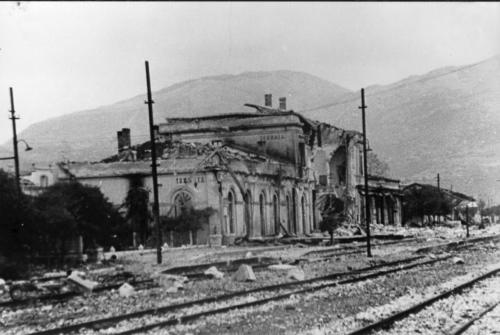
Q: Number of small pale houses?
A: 1